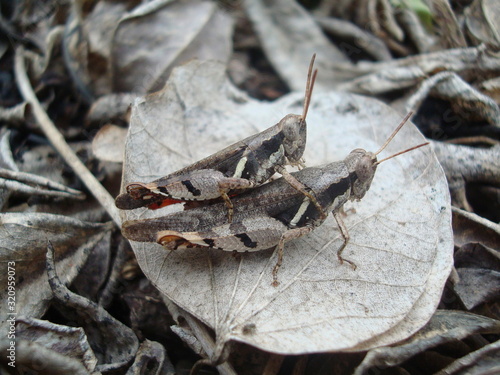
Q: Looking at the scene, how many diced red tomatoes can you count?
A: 0